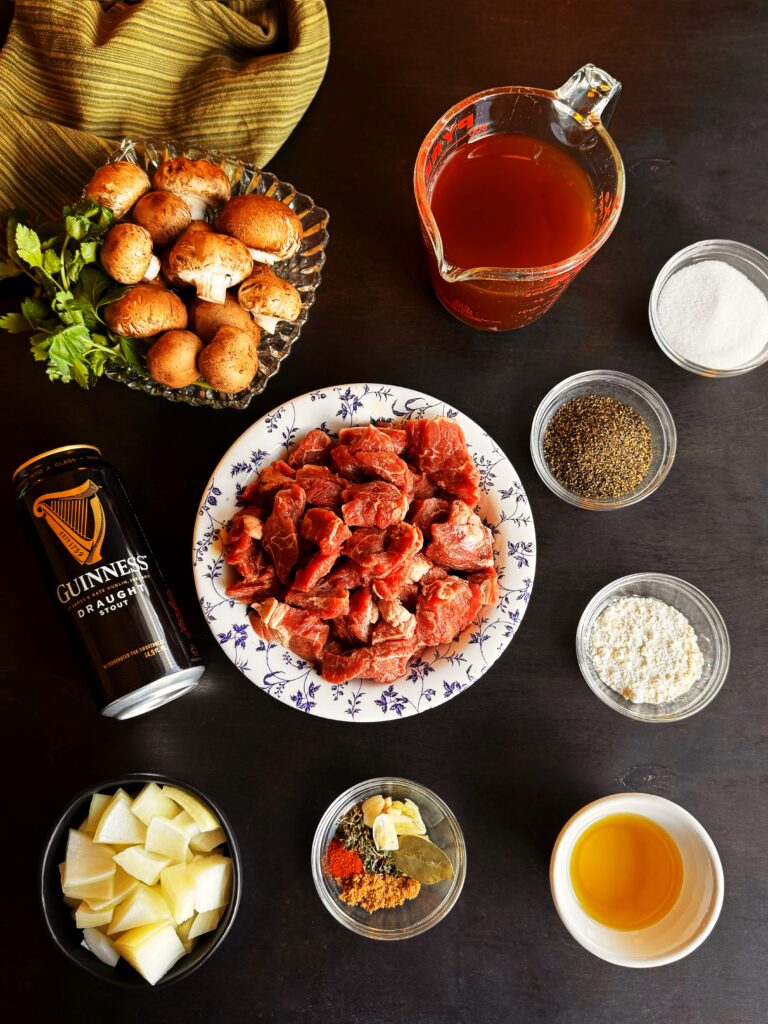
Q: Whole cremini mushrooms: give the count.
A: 12